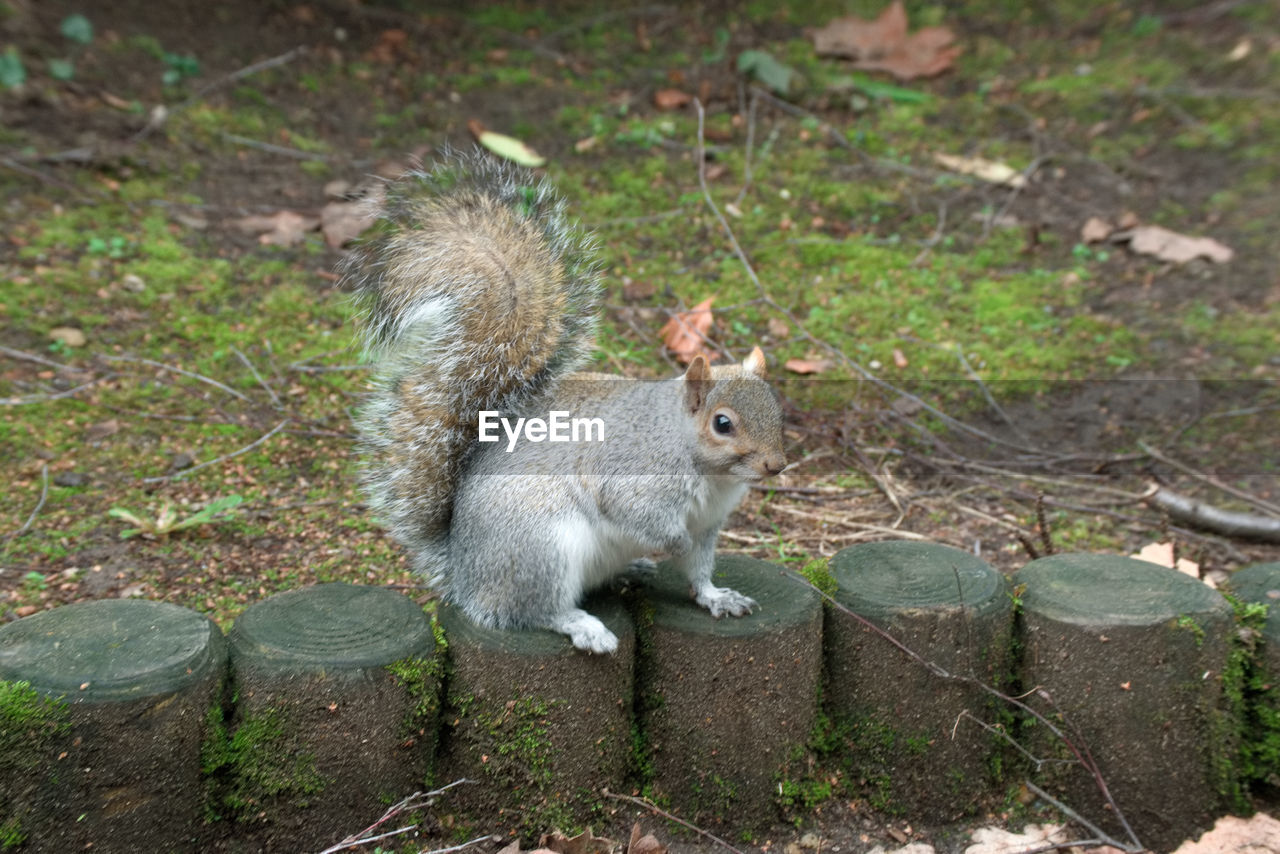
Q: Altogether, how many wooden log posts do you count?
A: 7